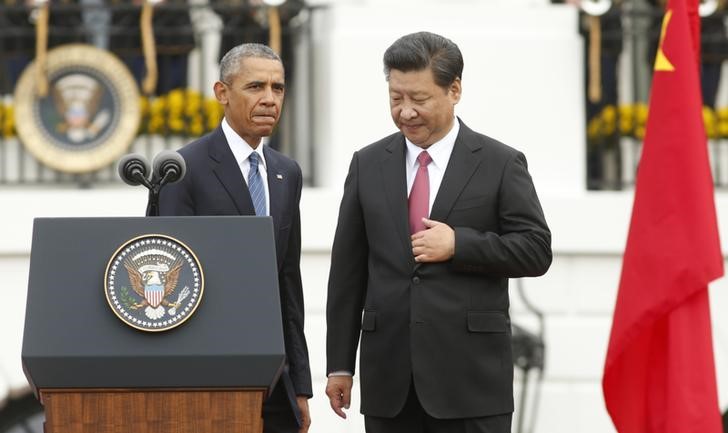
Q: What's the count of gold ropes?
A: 4